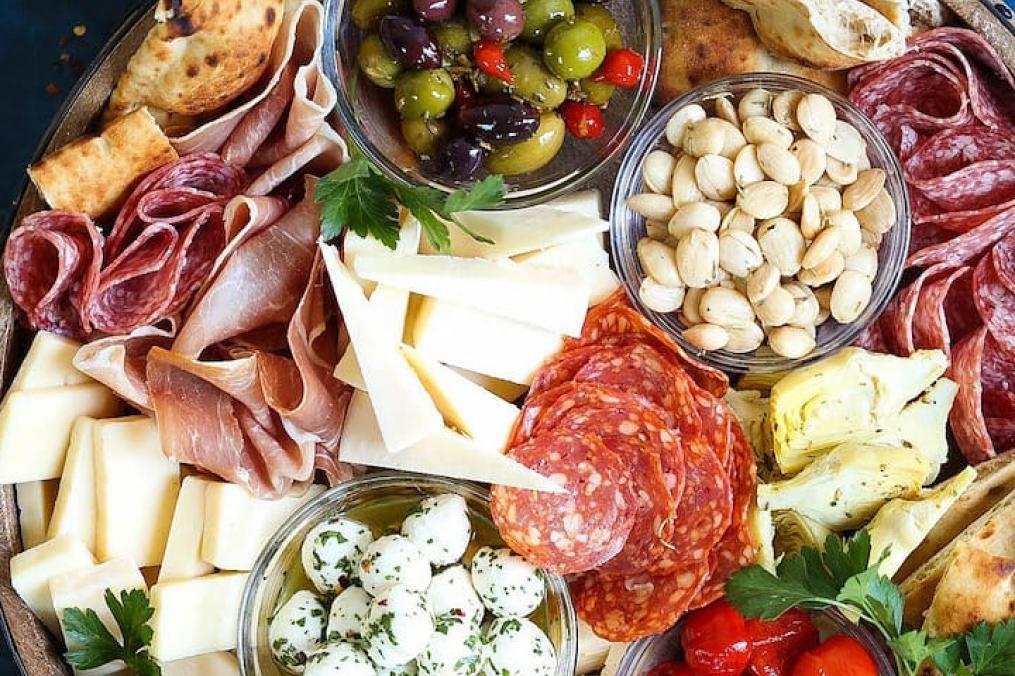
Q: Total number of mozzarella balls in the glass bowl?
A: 11